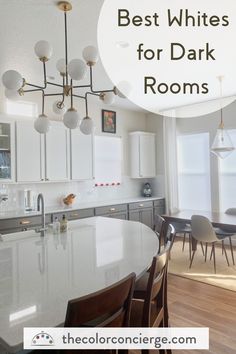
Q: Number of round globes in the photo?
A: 12